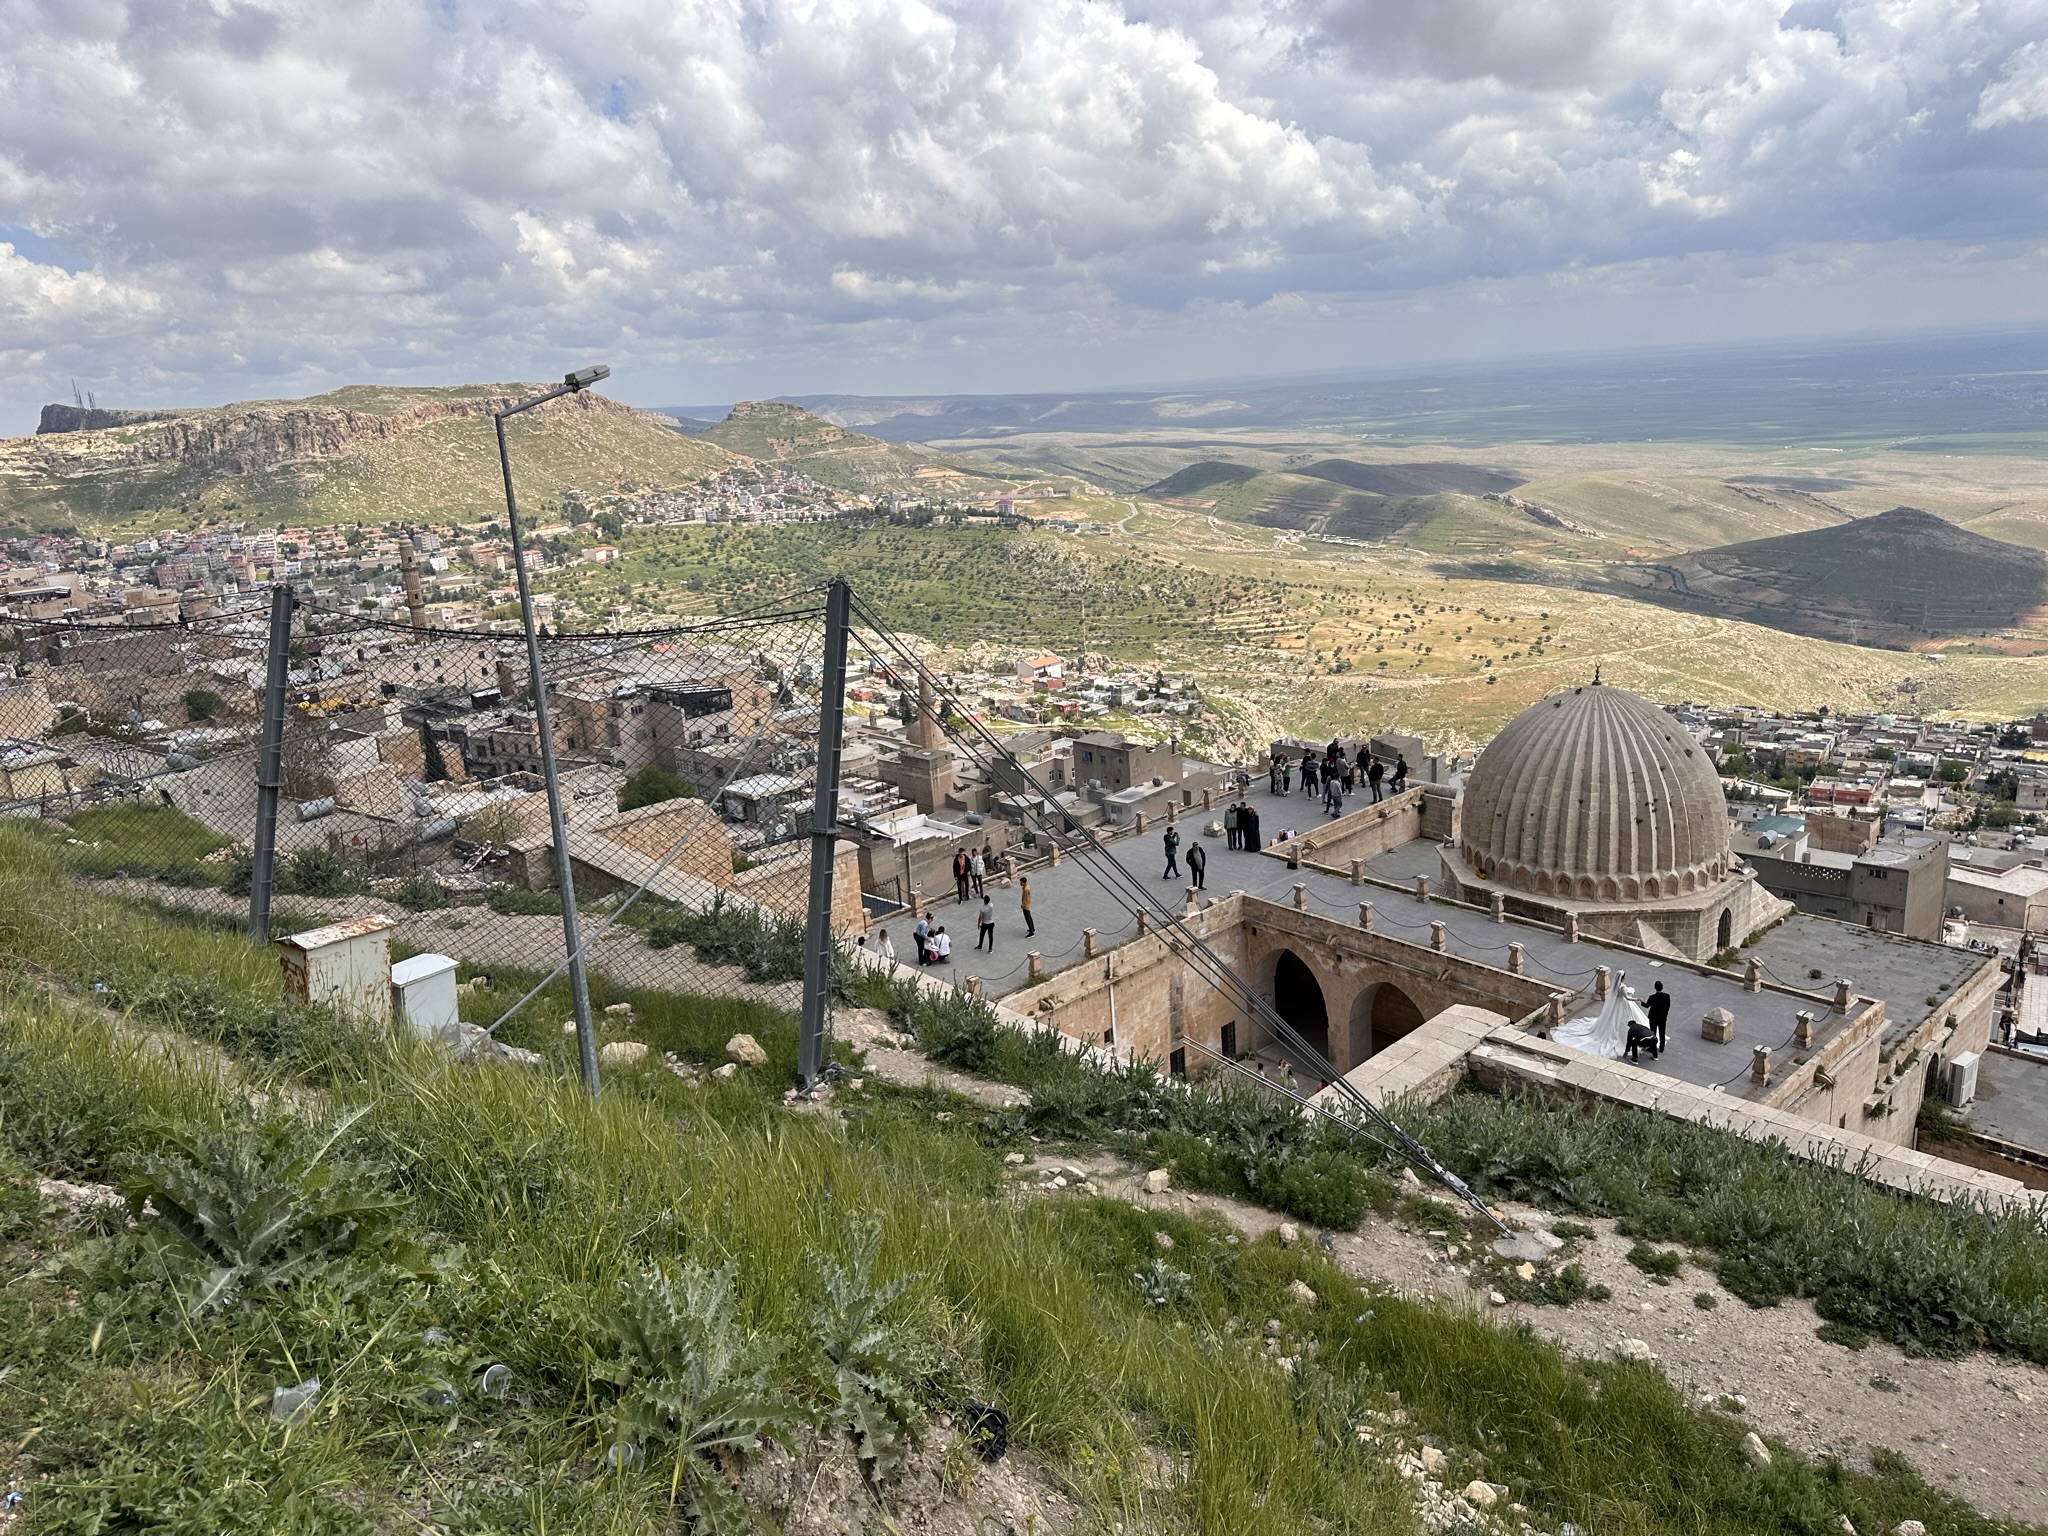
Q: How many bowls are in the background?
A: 0